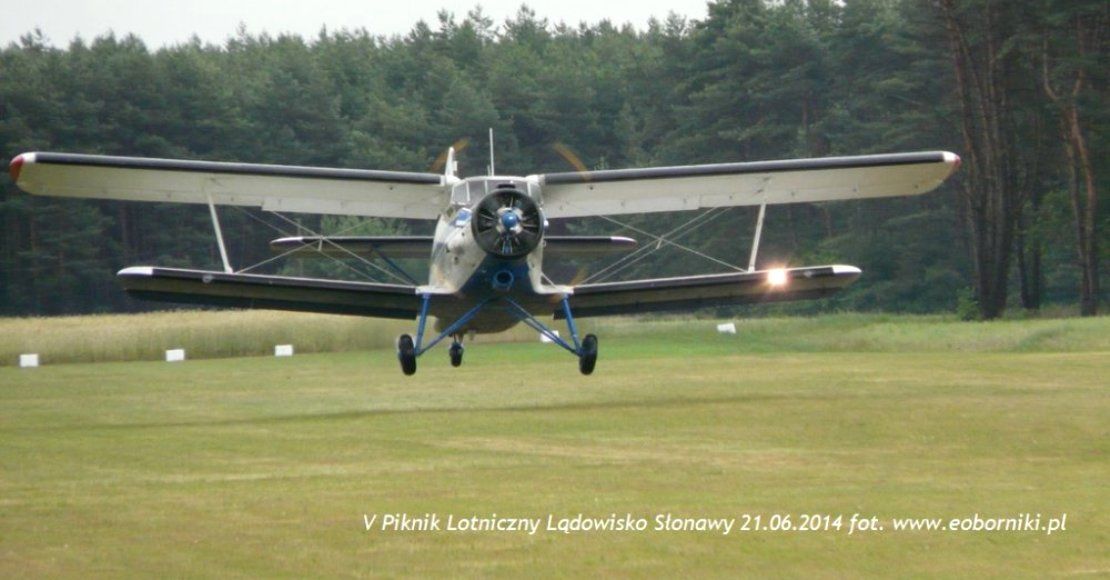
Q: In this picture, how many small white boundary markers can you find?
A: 5